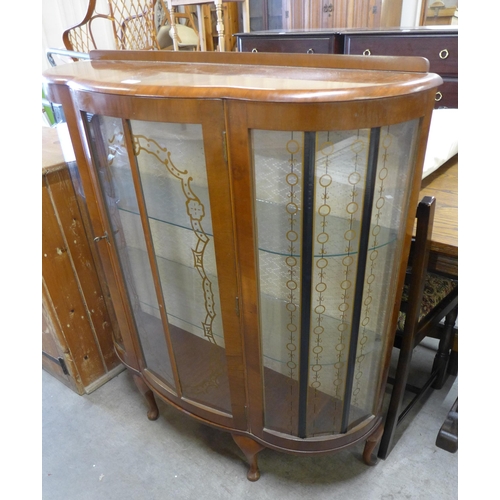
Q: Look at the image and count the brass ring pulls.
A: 5